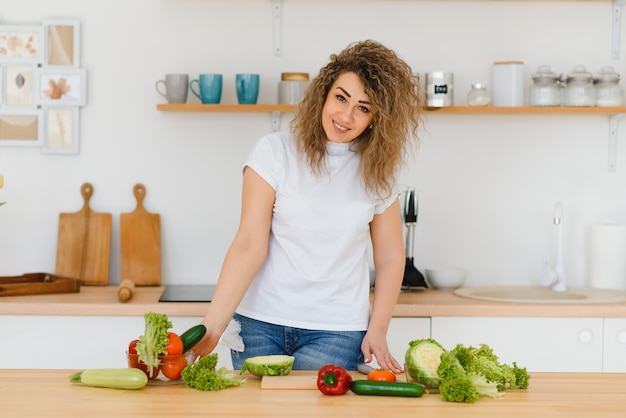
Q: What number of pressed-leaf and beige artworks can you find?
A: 6